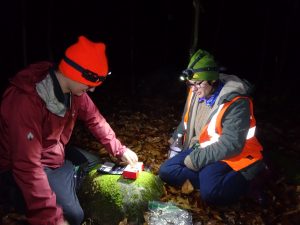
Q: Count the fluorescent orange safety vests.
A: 1